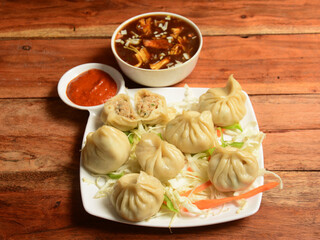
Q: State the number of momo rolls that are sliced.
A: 1